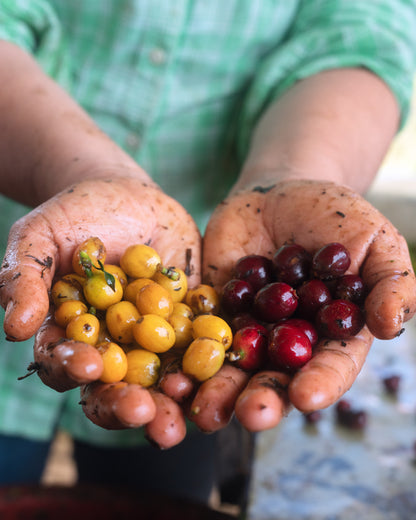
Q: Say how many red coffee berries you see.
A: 12